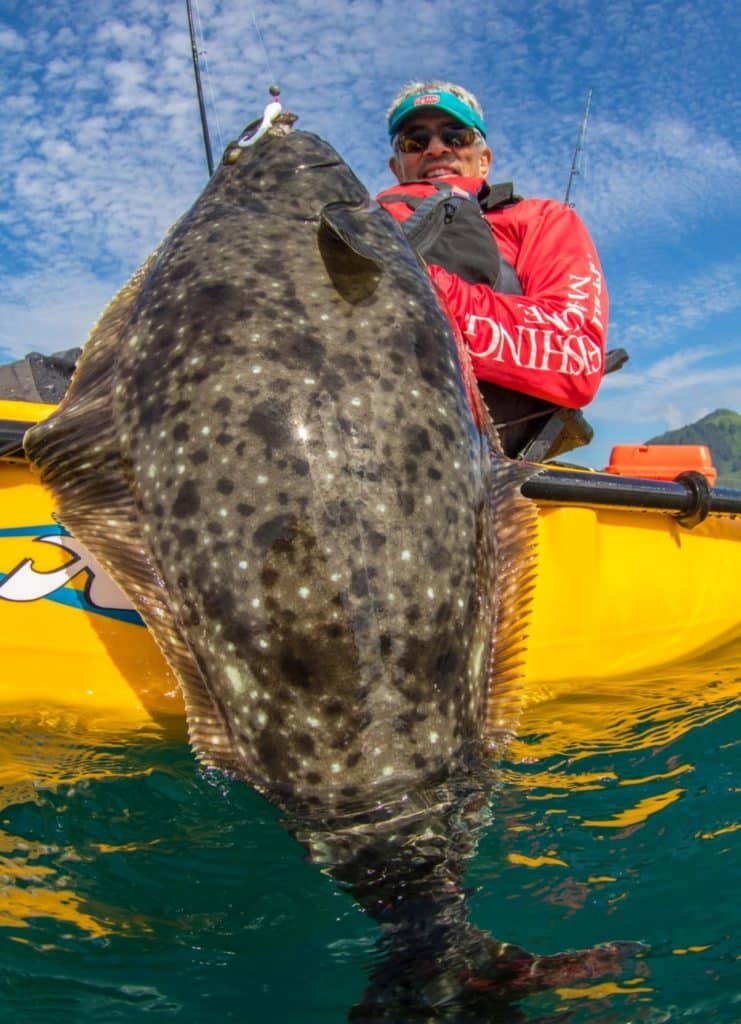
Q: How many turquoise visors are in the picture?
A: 1